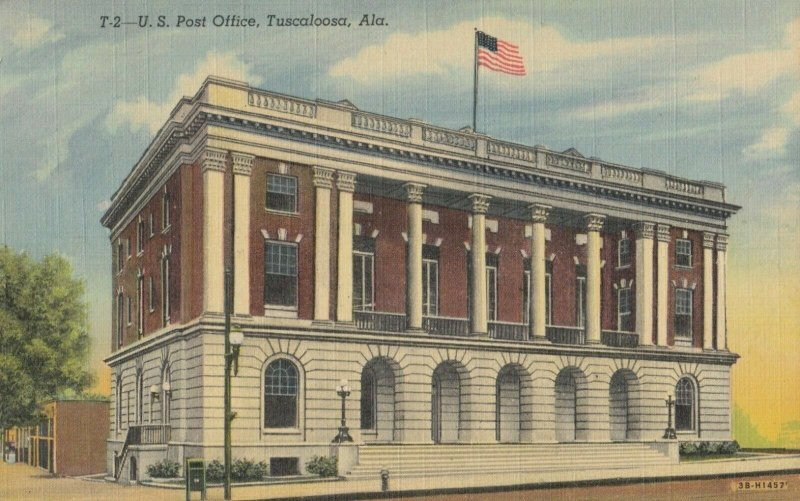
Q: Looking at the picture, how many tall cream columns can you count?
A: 12